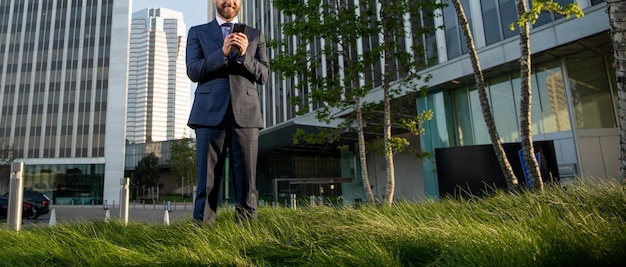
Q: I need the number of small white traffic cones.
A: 3